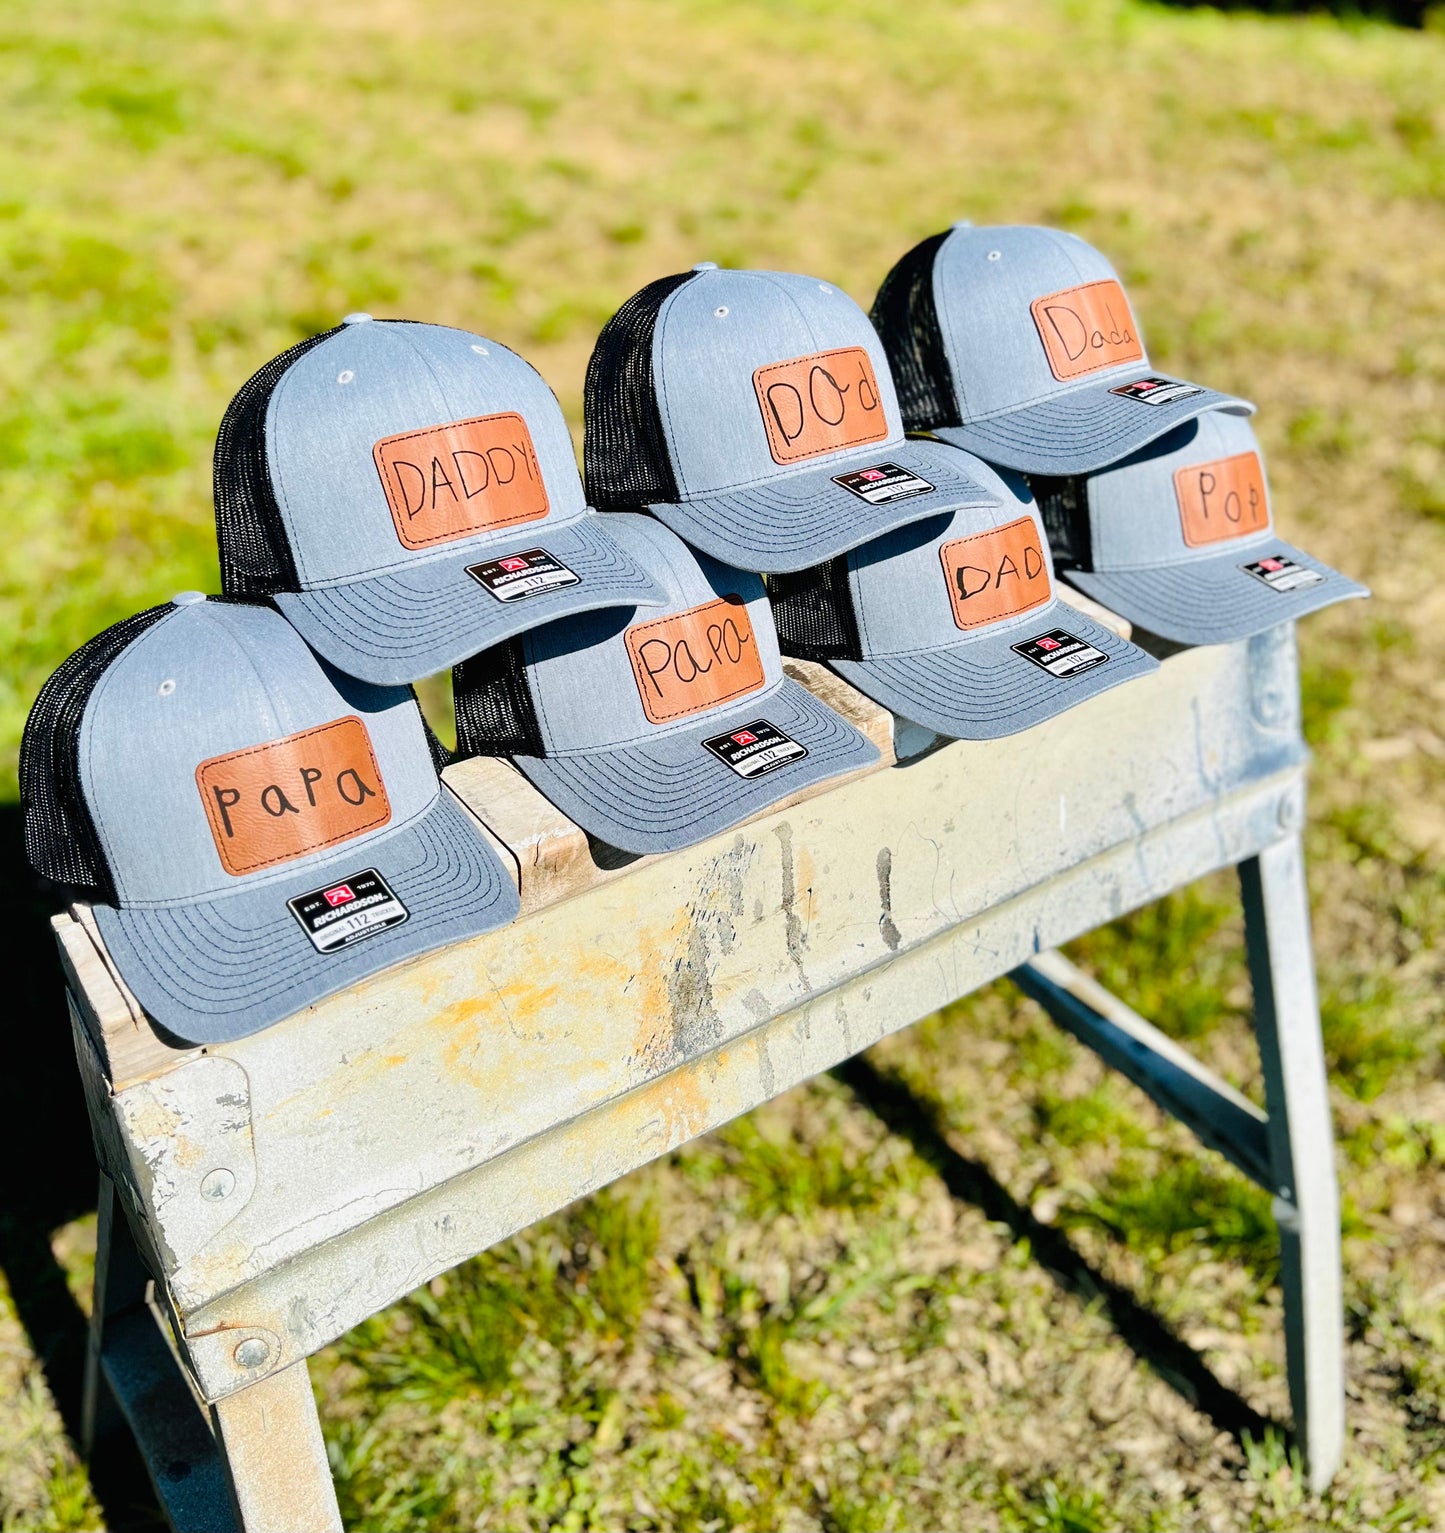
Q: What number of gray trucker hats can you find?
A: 7